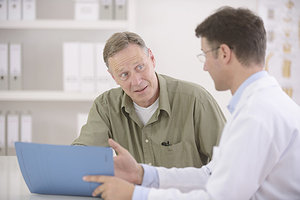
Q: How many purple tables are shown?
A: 0